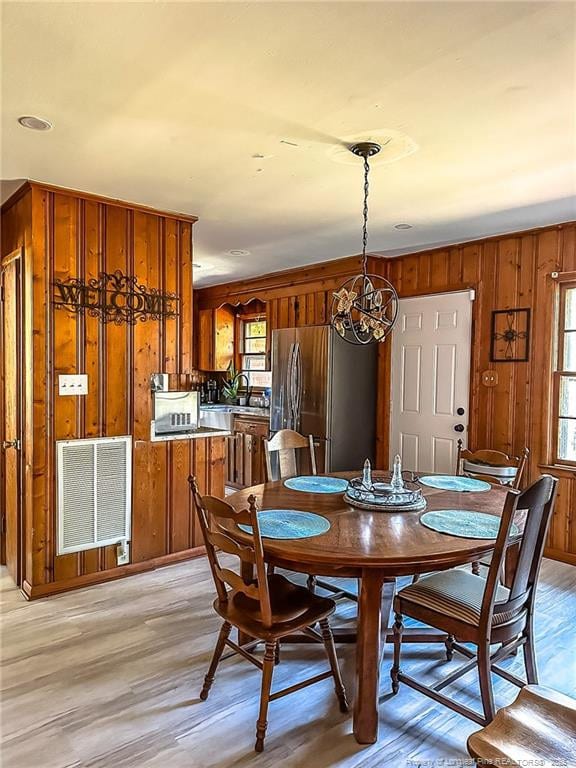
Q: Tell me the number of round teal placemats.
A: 4